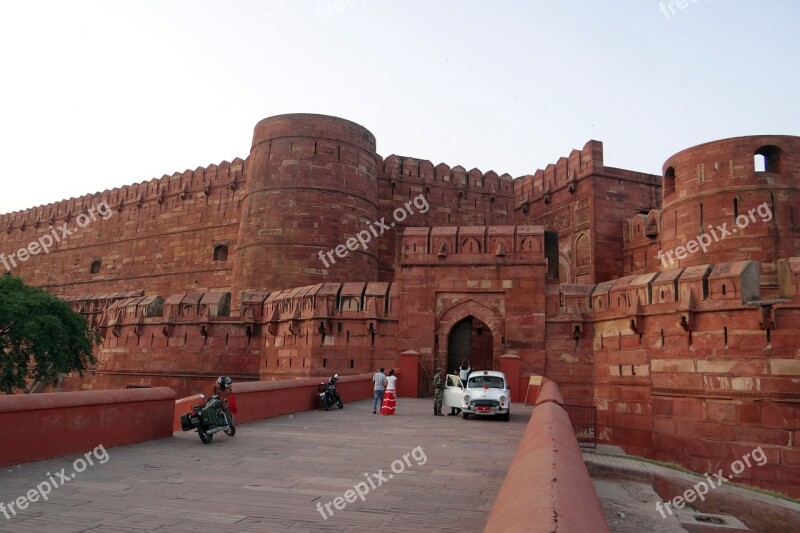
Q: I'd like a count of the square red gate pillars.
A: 2